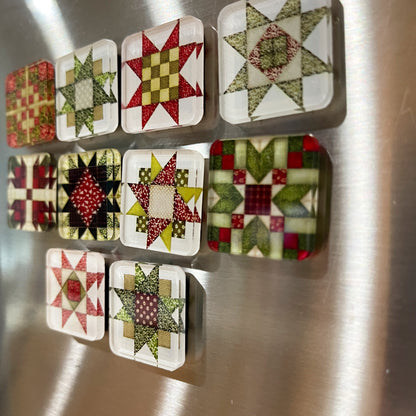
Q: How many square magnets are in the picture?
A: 10